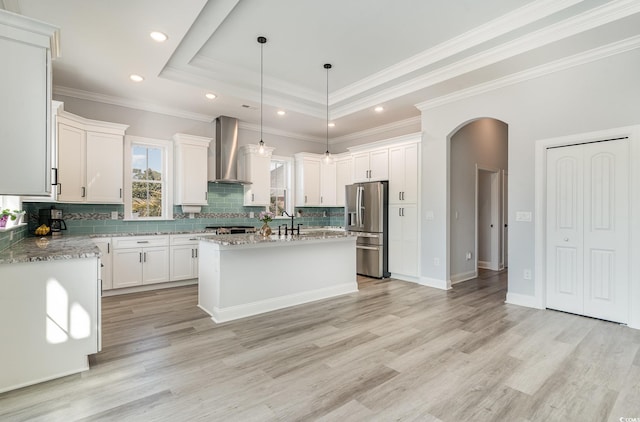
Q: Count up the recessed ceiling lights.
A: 6